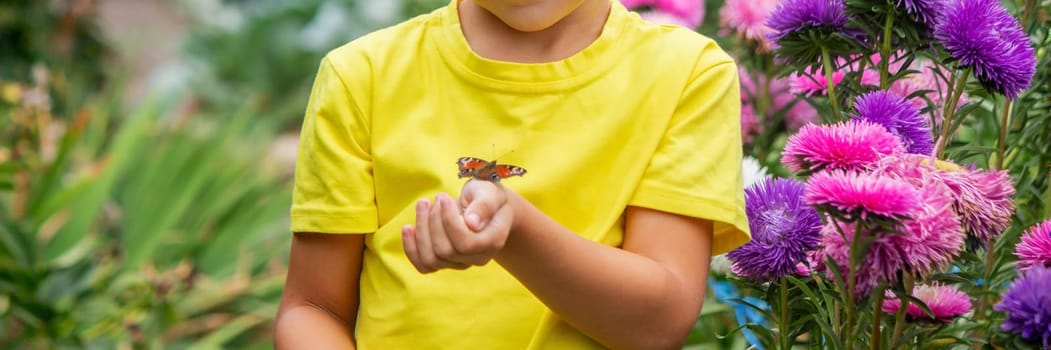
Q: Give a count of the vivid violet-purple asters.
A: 6